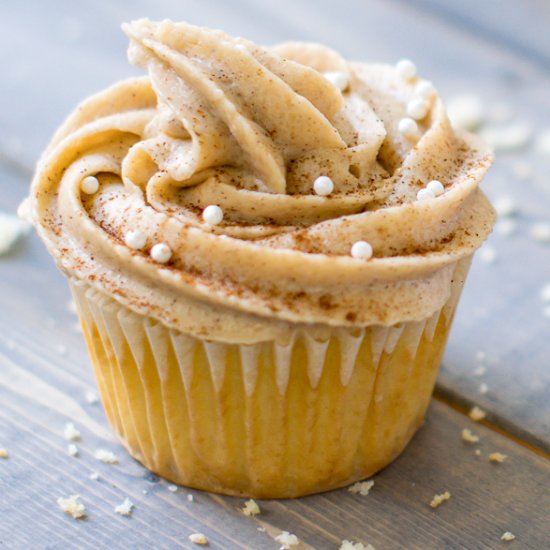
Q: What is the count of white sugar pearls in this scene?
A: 13